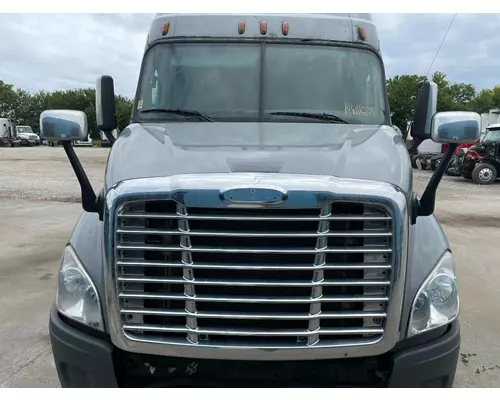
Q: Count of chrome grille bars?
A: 8